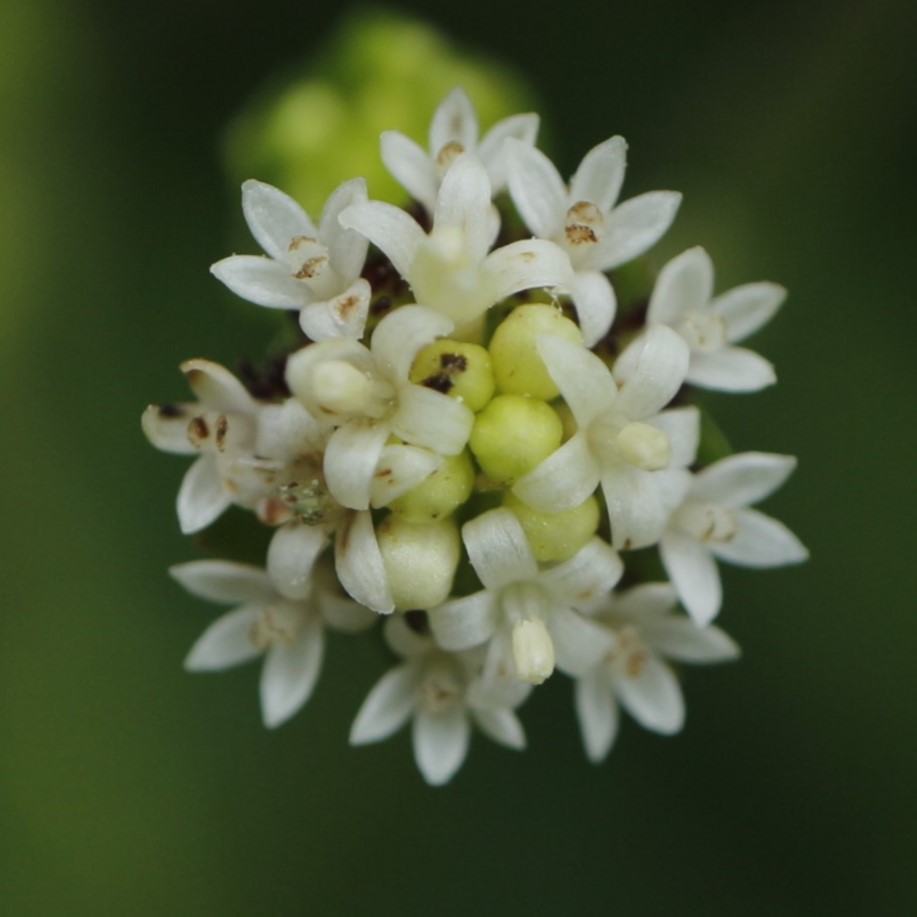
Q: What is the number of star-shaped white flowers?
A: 14